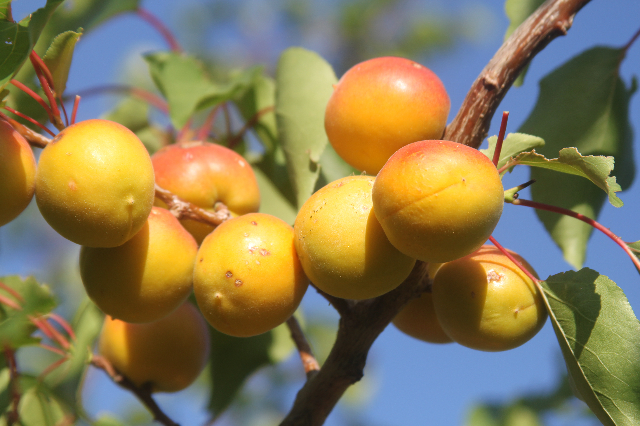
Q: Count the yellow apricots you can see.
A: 11